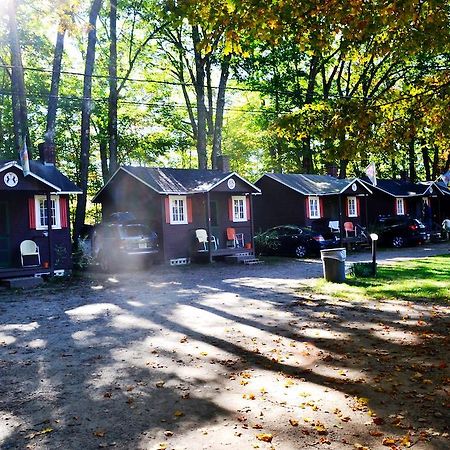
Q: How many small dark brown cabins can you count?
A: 5